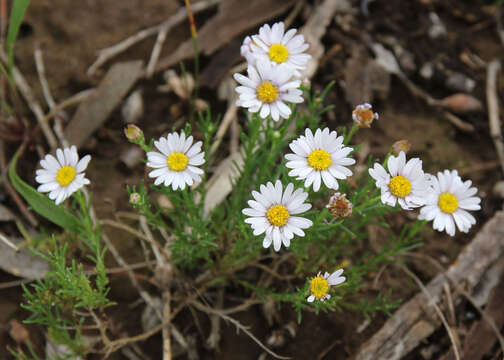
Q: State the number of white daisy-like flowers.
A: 9